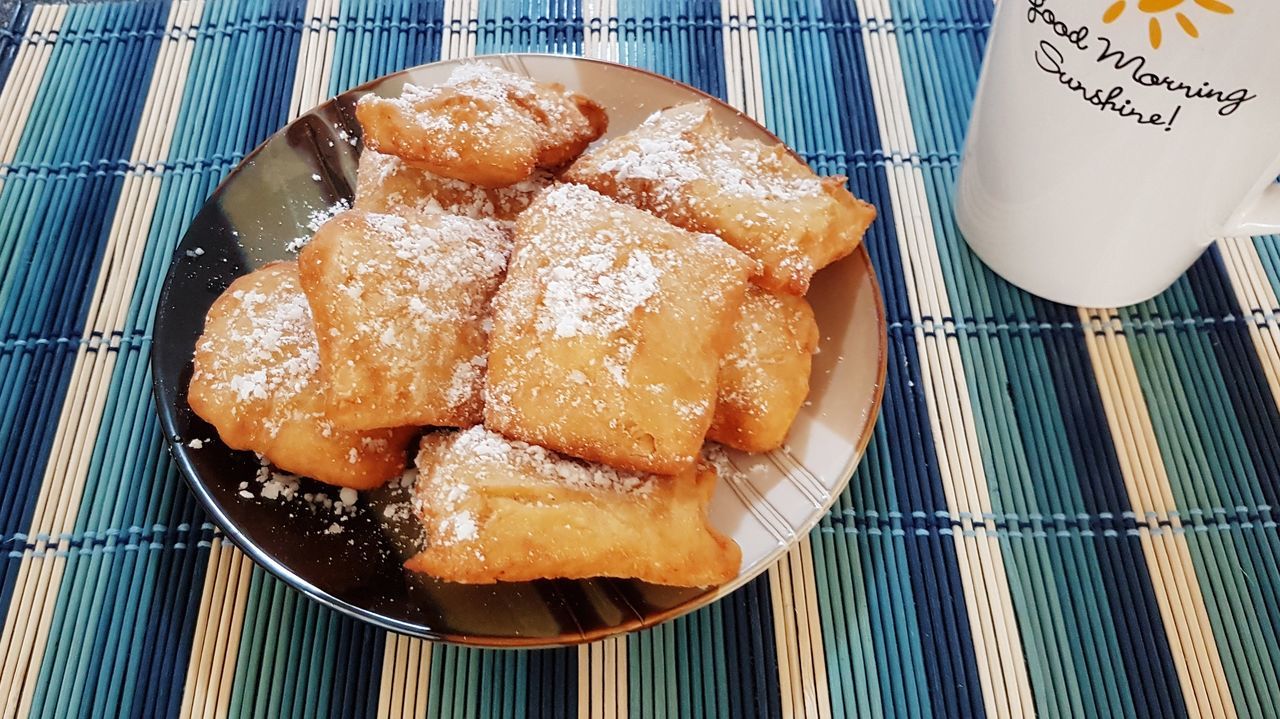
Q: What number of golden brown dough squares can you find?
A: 8